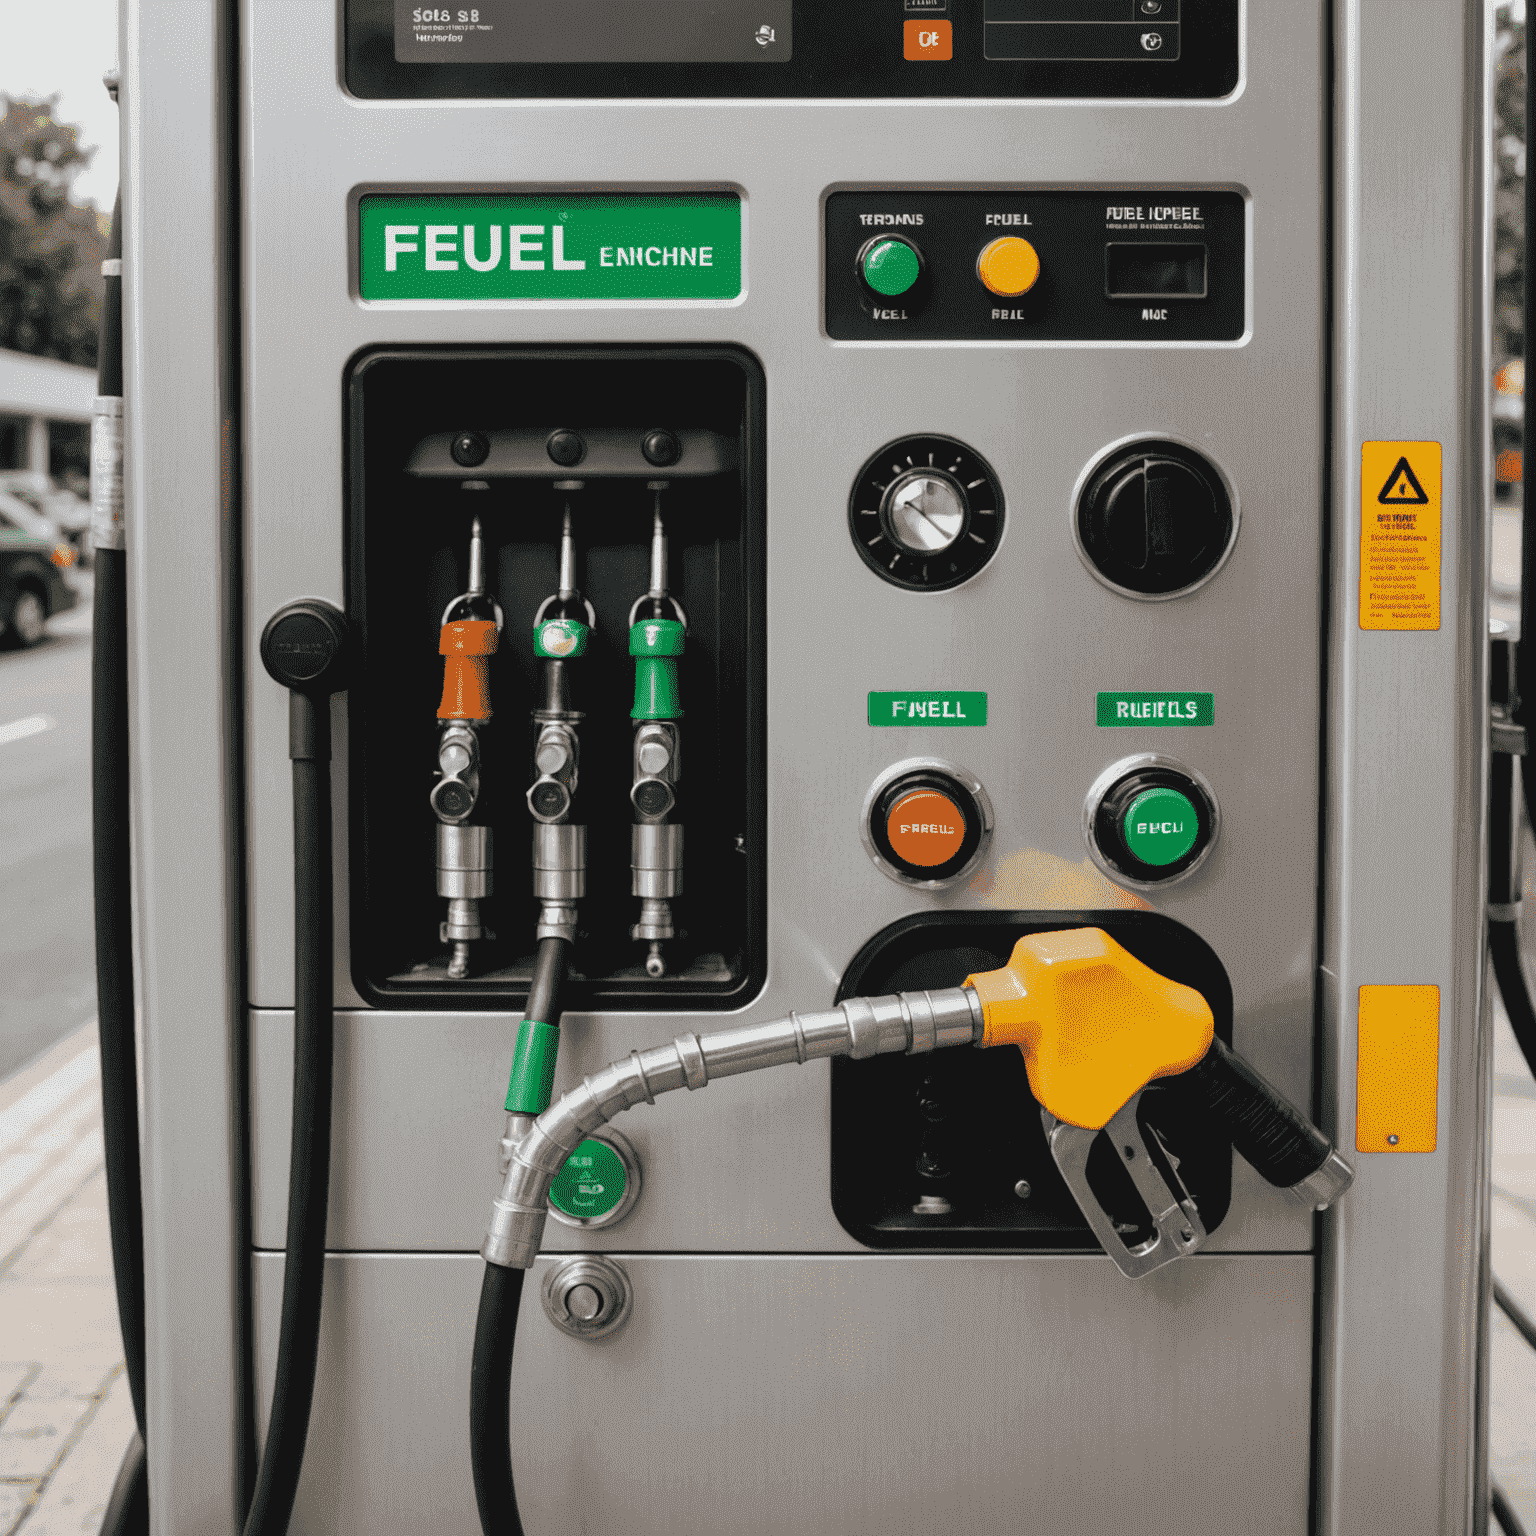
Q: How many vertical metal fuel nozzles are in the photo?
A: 3